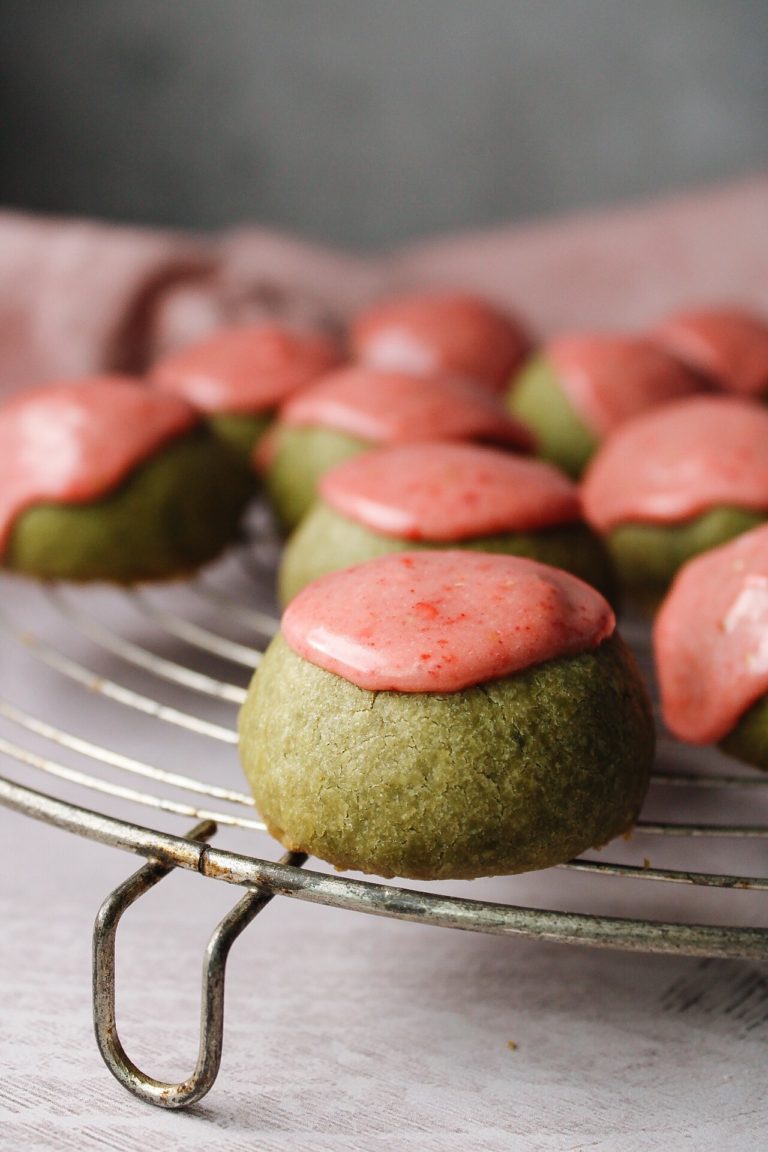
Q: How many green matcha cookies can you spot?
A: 10